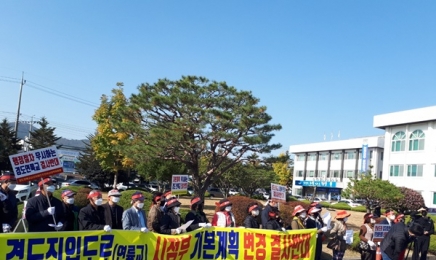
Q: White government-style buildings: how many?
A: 2